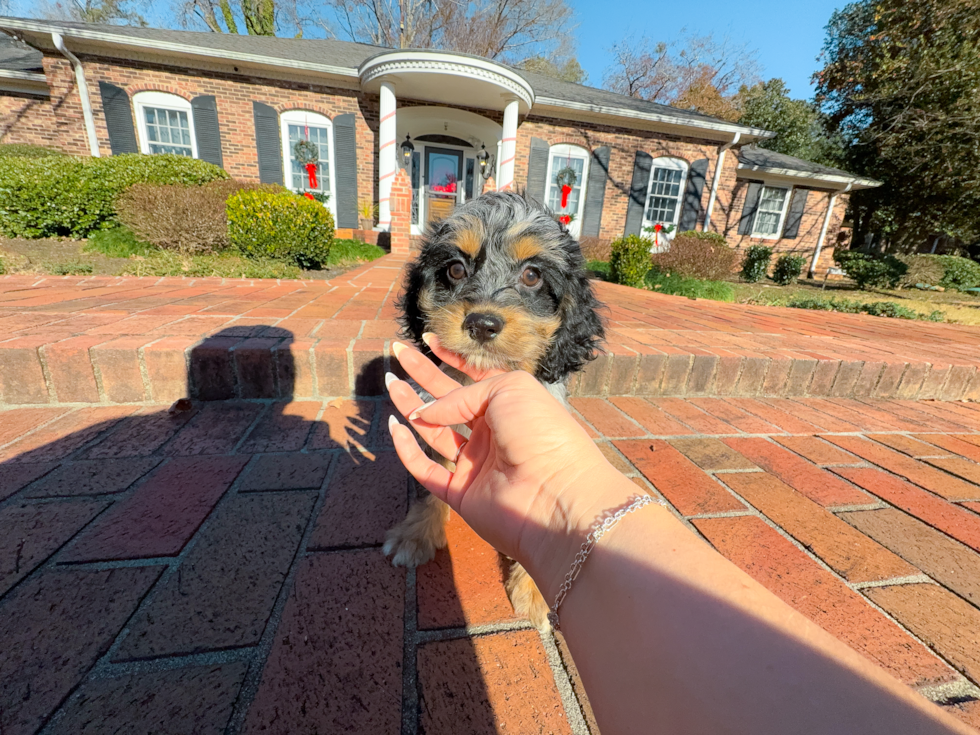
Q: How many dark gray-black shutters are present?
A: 10